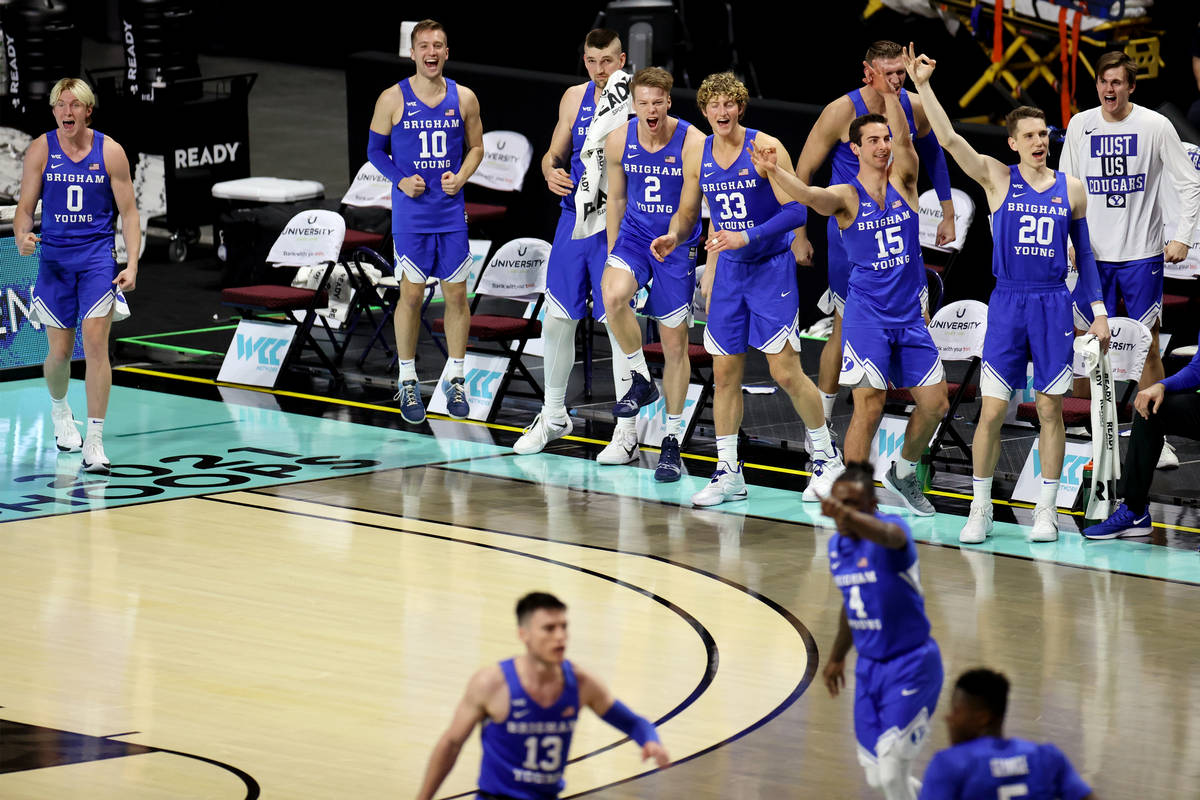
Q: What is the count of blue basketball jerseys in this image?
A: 11